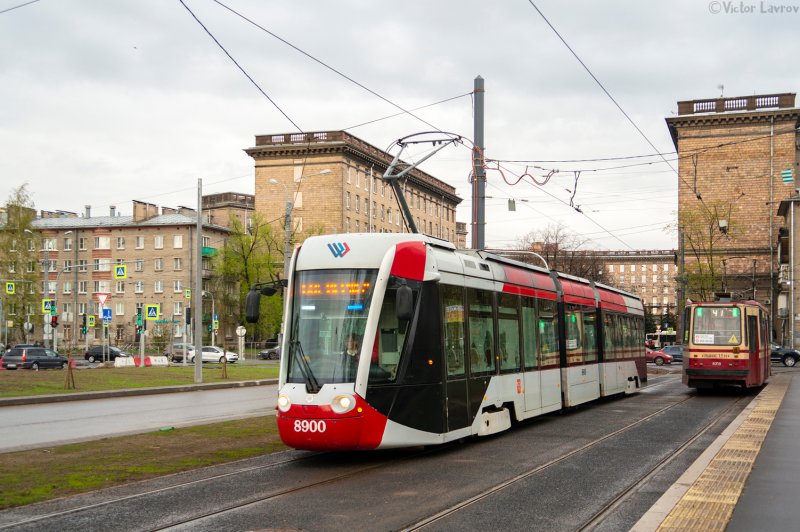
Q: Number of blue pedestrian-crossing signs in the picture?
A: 5